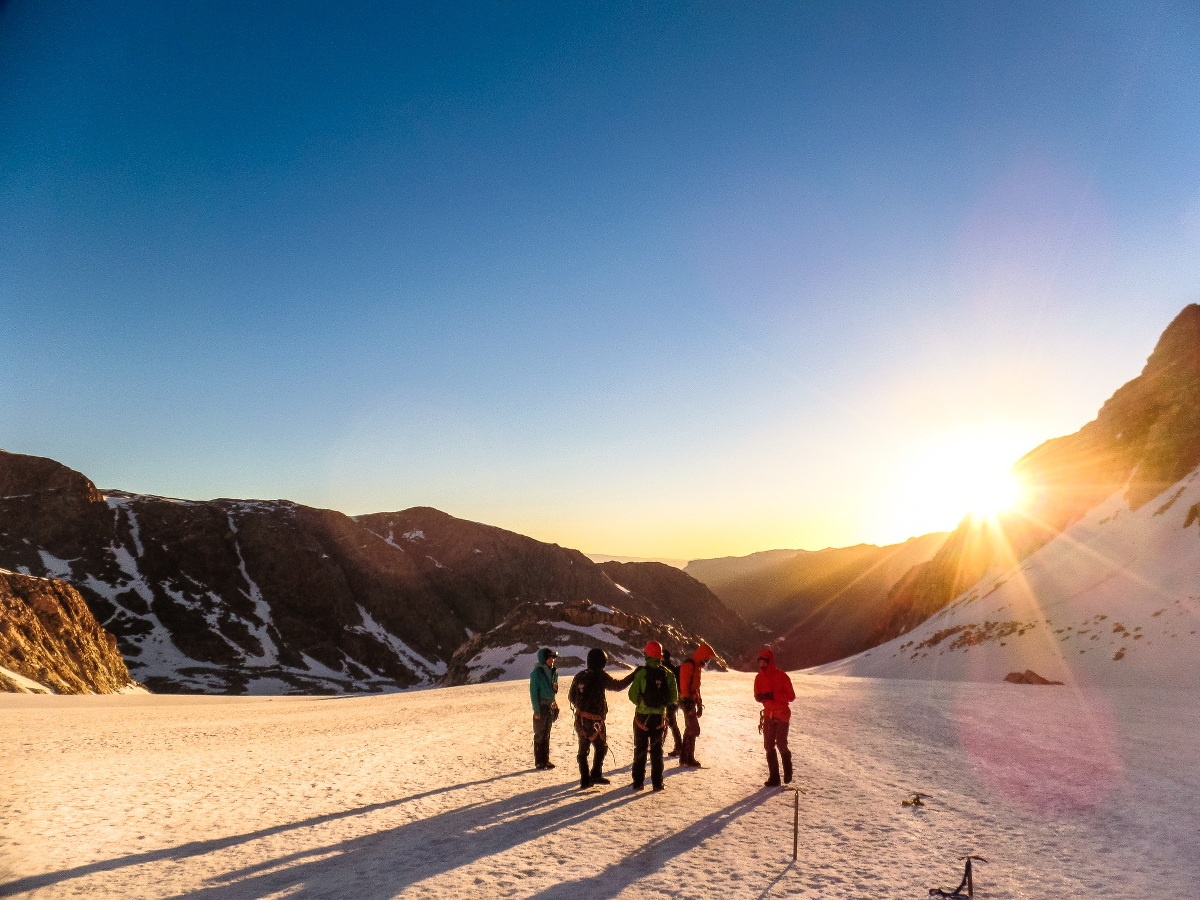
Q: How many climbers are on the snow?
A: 6